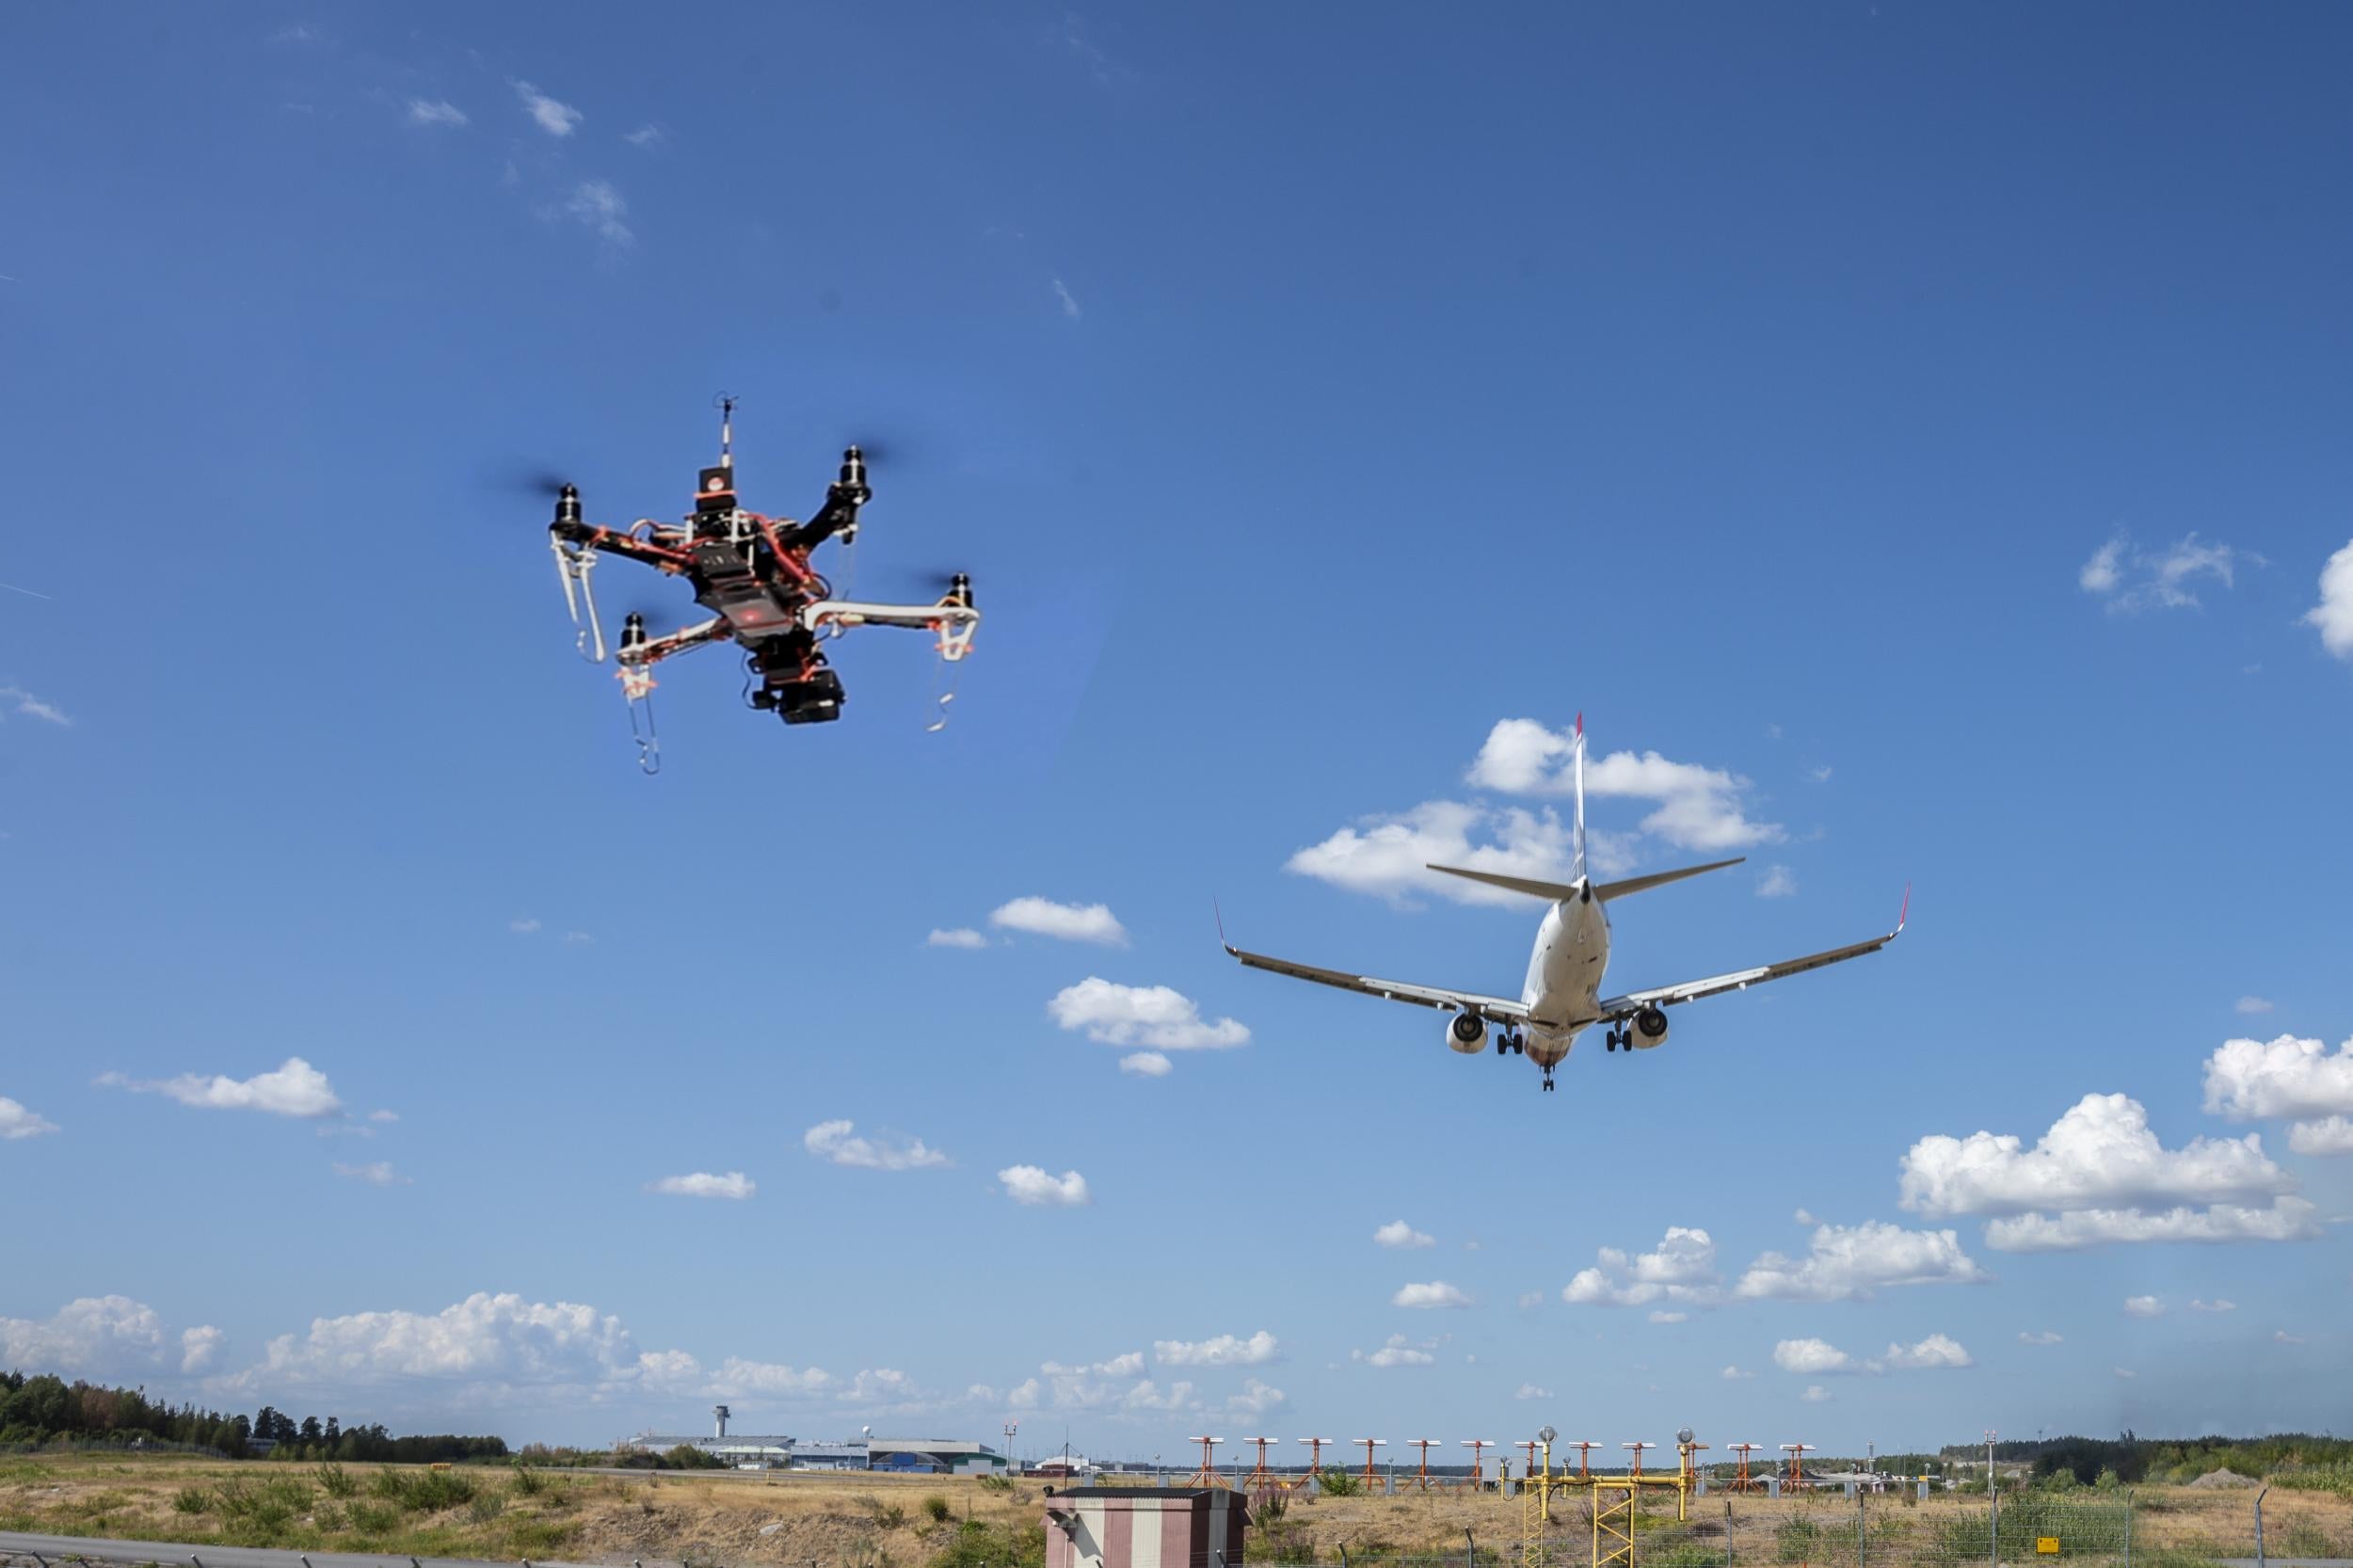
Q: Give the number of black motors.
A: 4